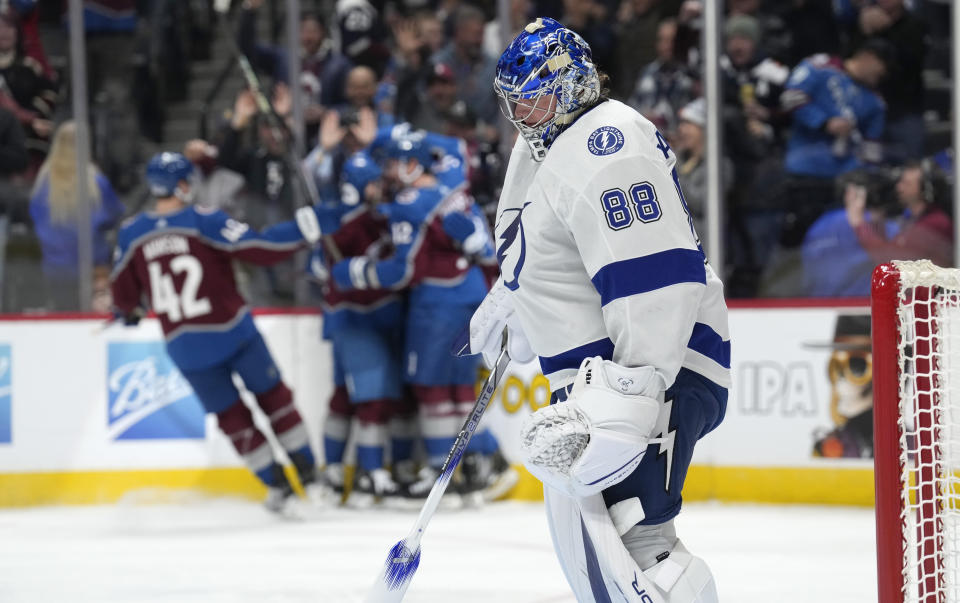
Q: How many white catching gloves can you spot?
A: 1